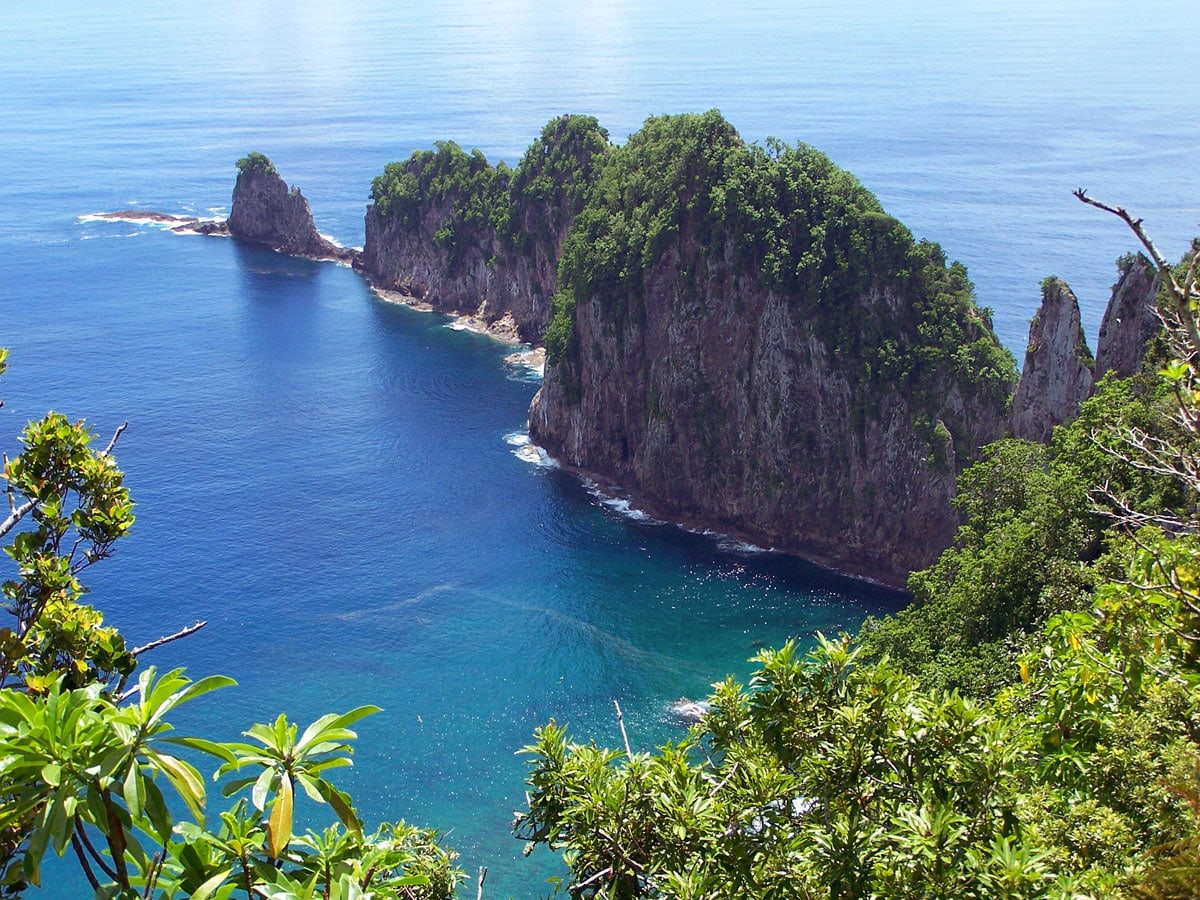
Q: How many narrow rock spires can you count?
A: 2